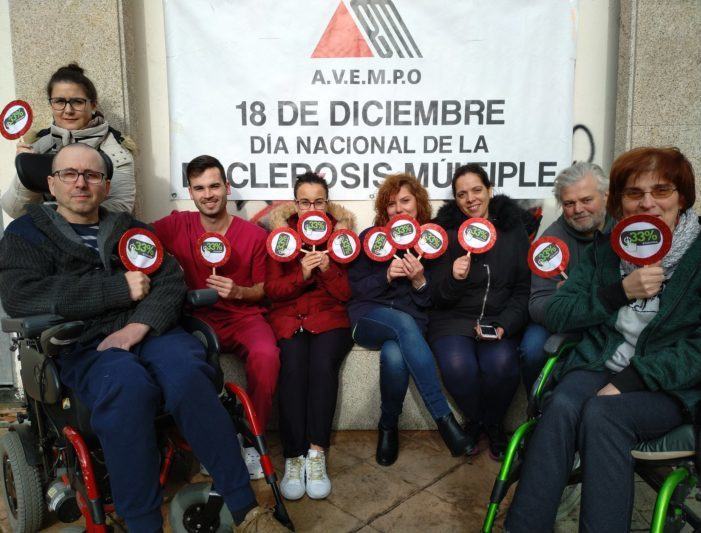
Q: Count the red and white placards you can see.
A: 12